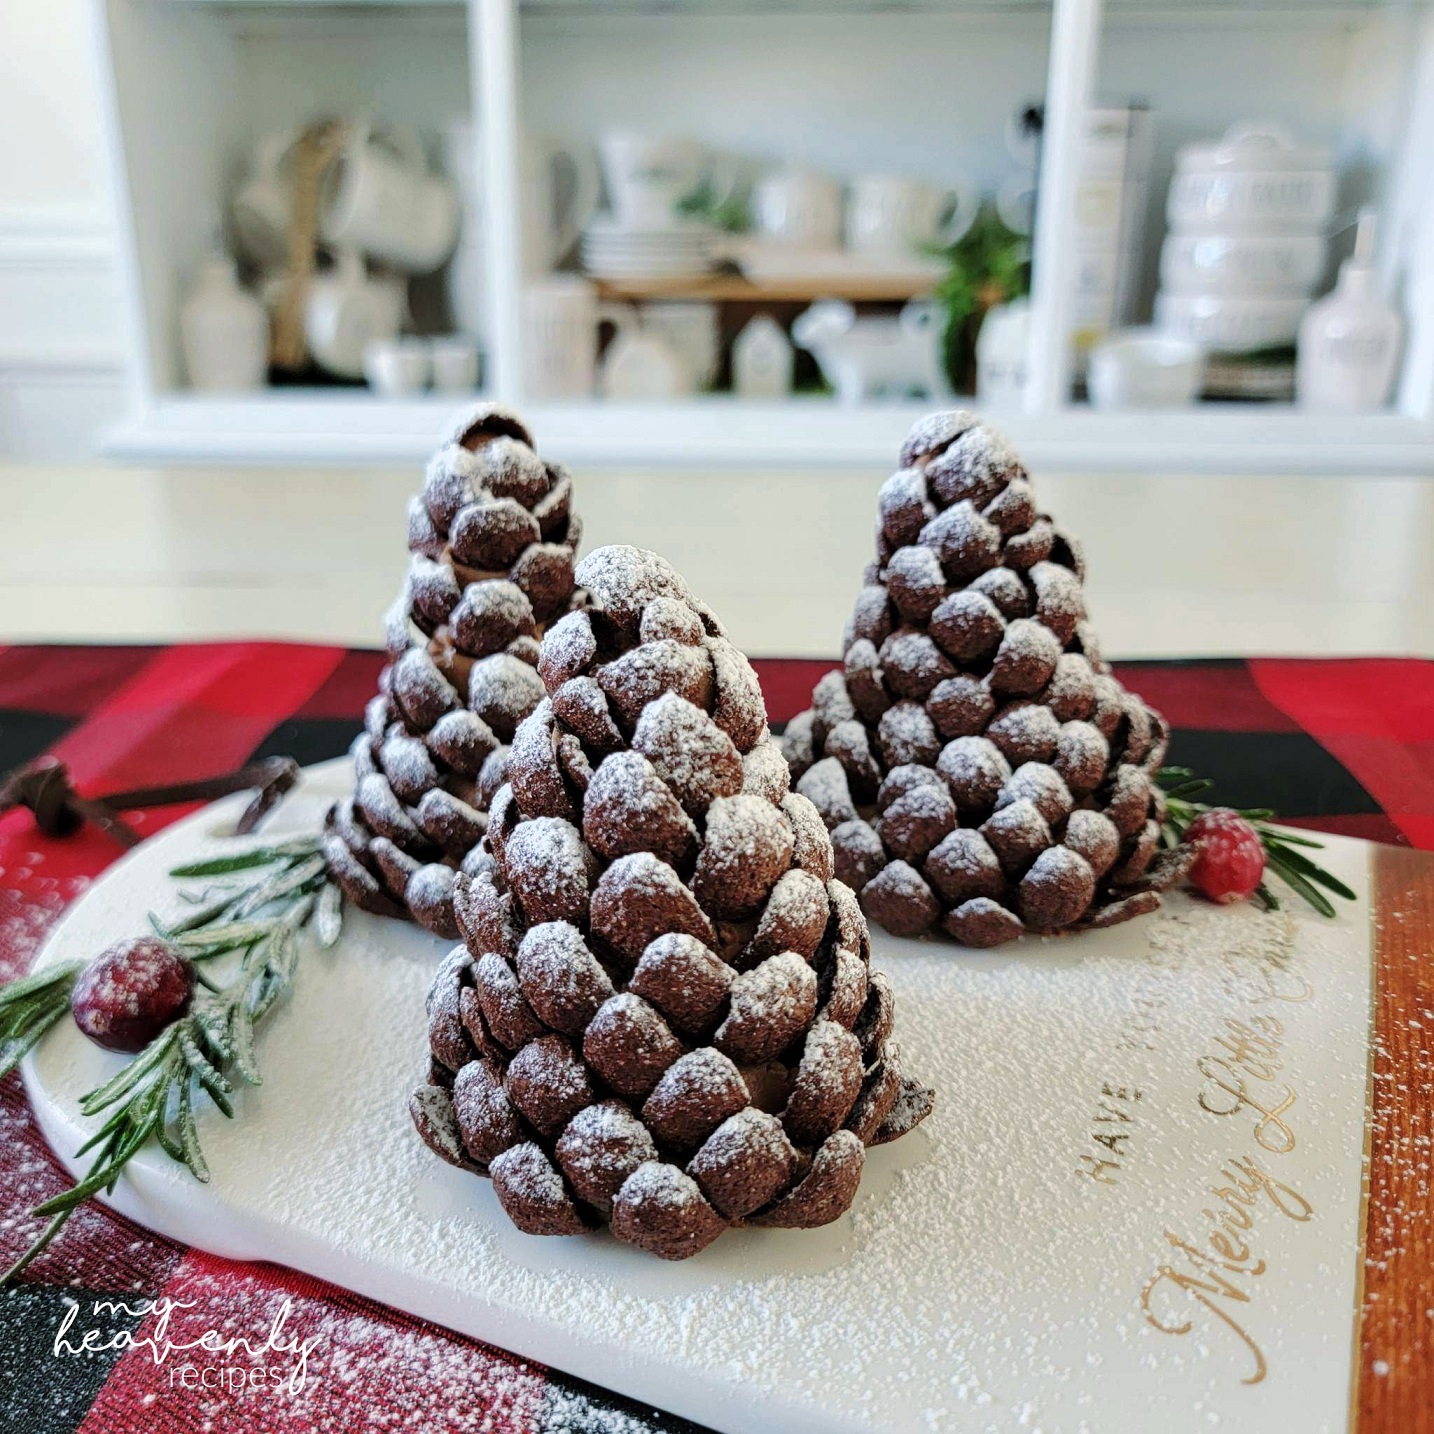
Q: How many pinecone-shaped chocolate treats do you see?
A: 3